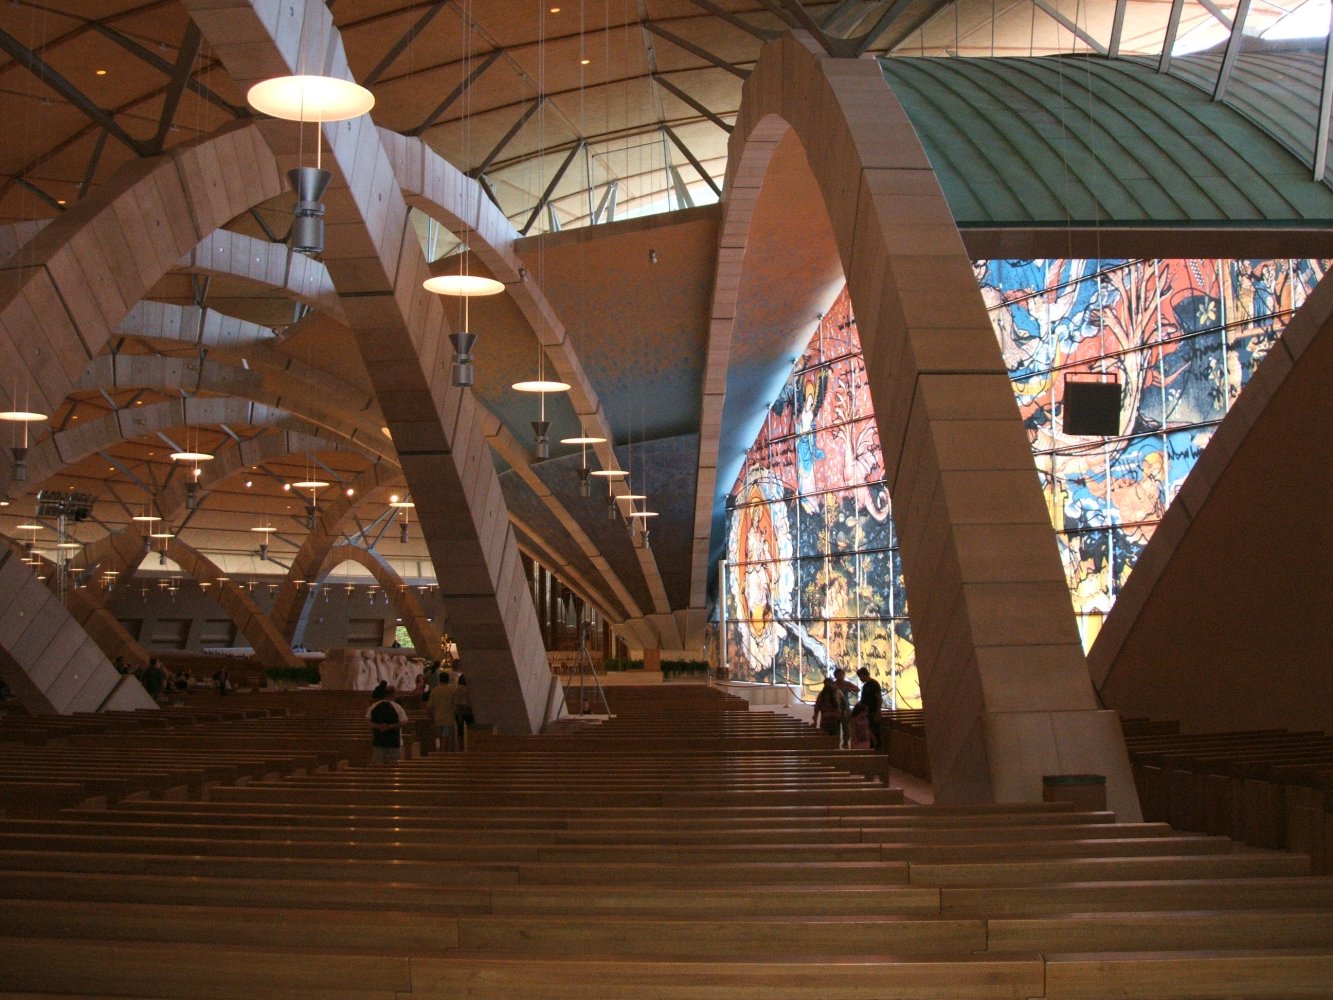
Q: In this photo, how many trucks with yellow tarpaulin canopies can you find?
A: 0